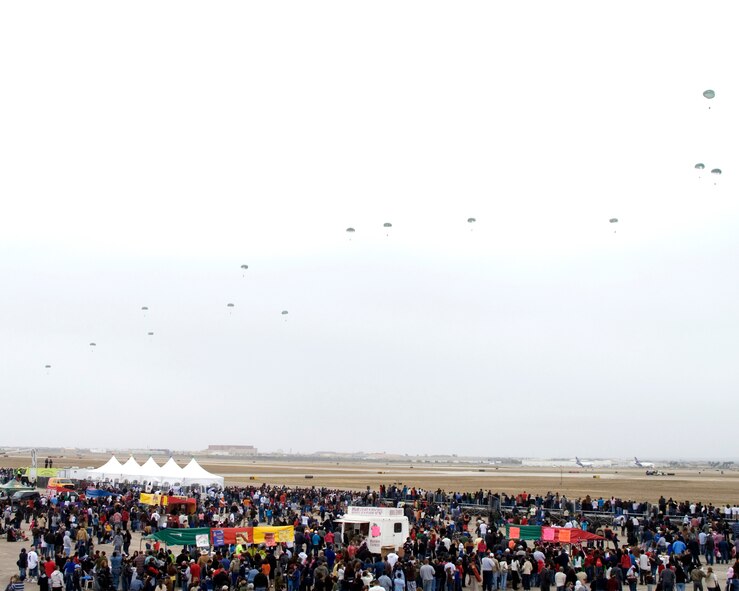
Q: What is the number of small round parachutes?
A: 14